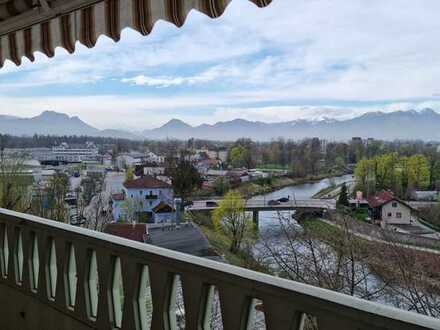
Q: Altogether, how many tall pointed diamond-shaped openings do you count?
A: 12